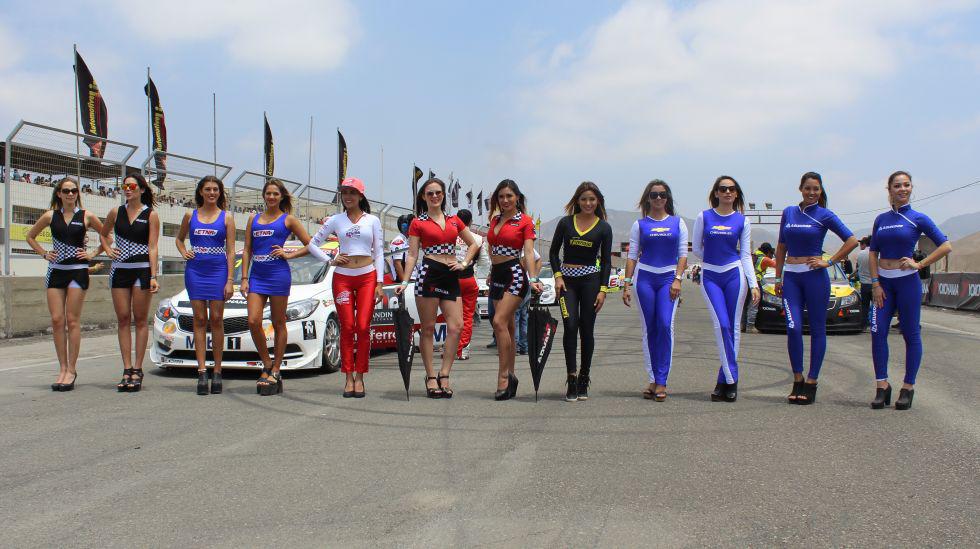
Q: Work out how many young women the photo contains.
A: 12